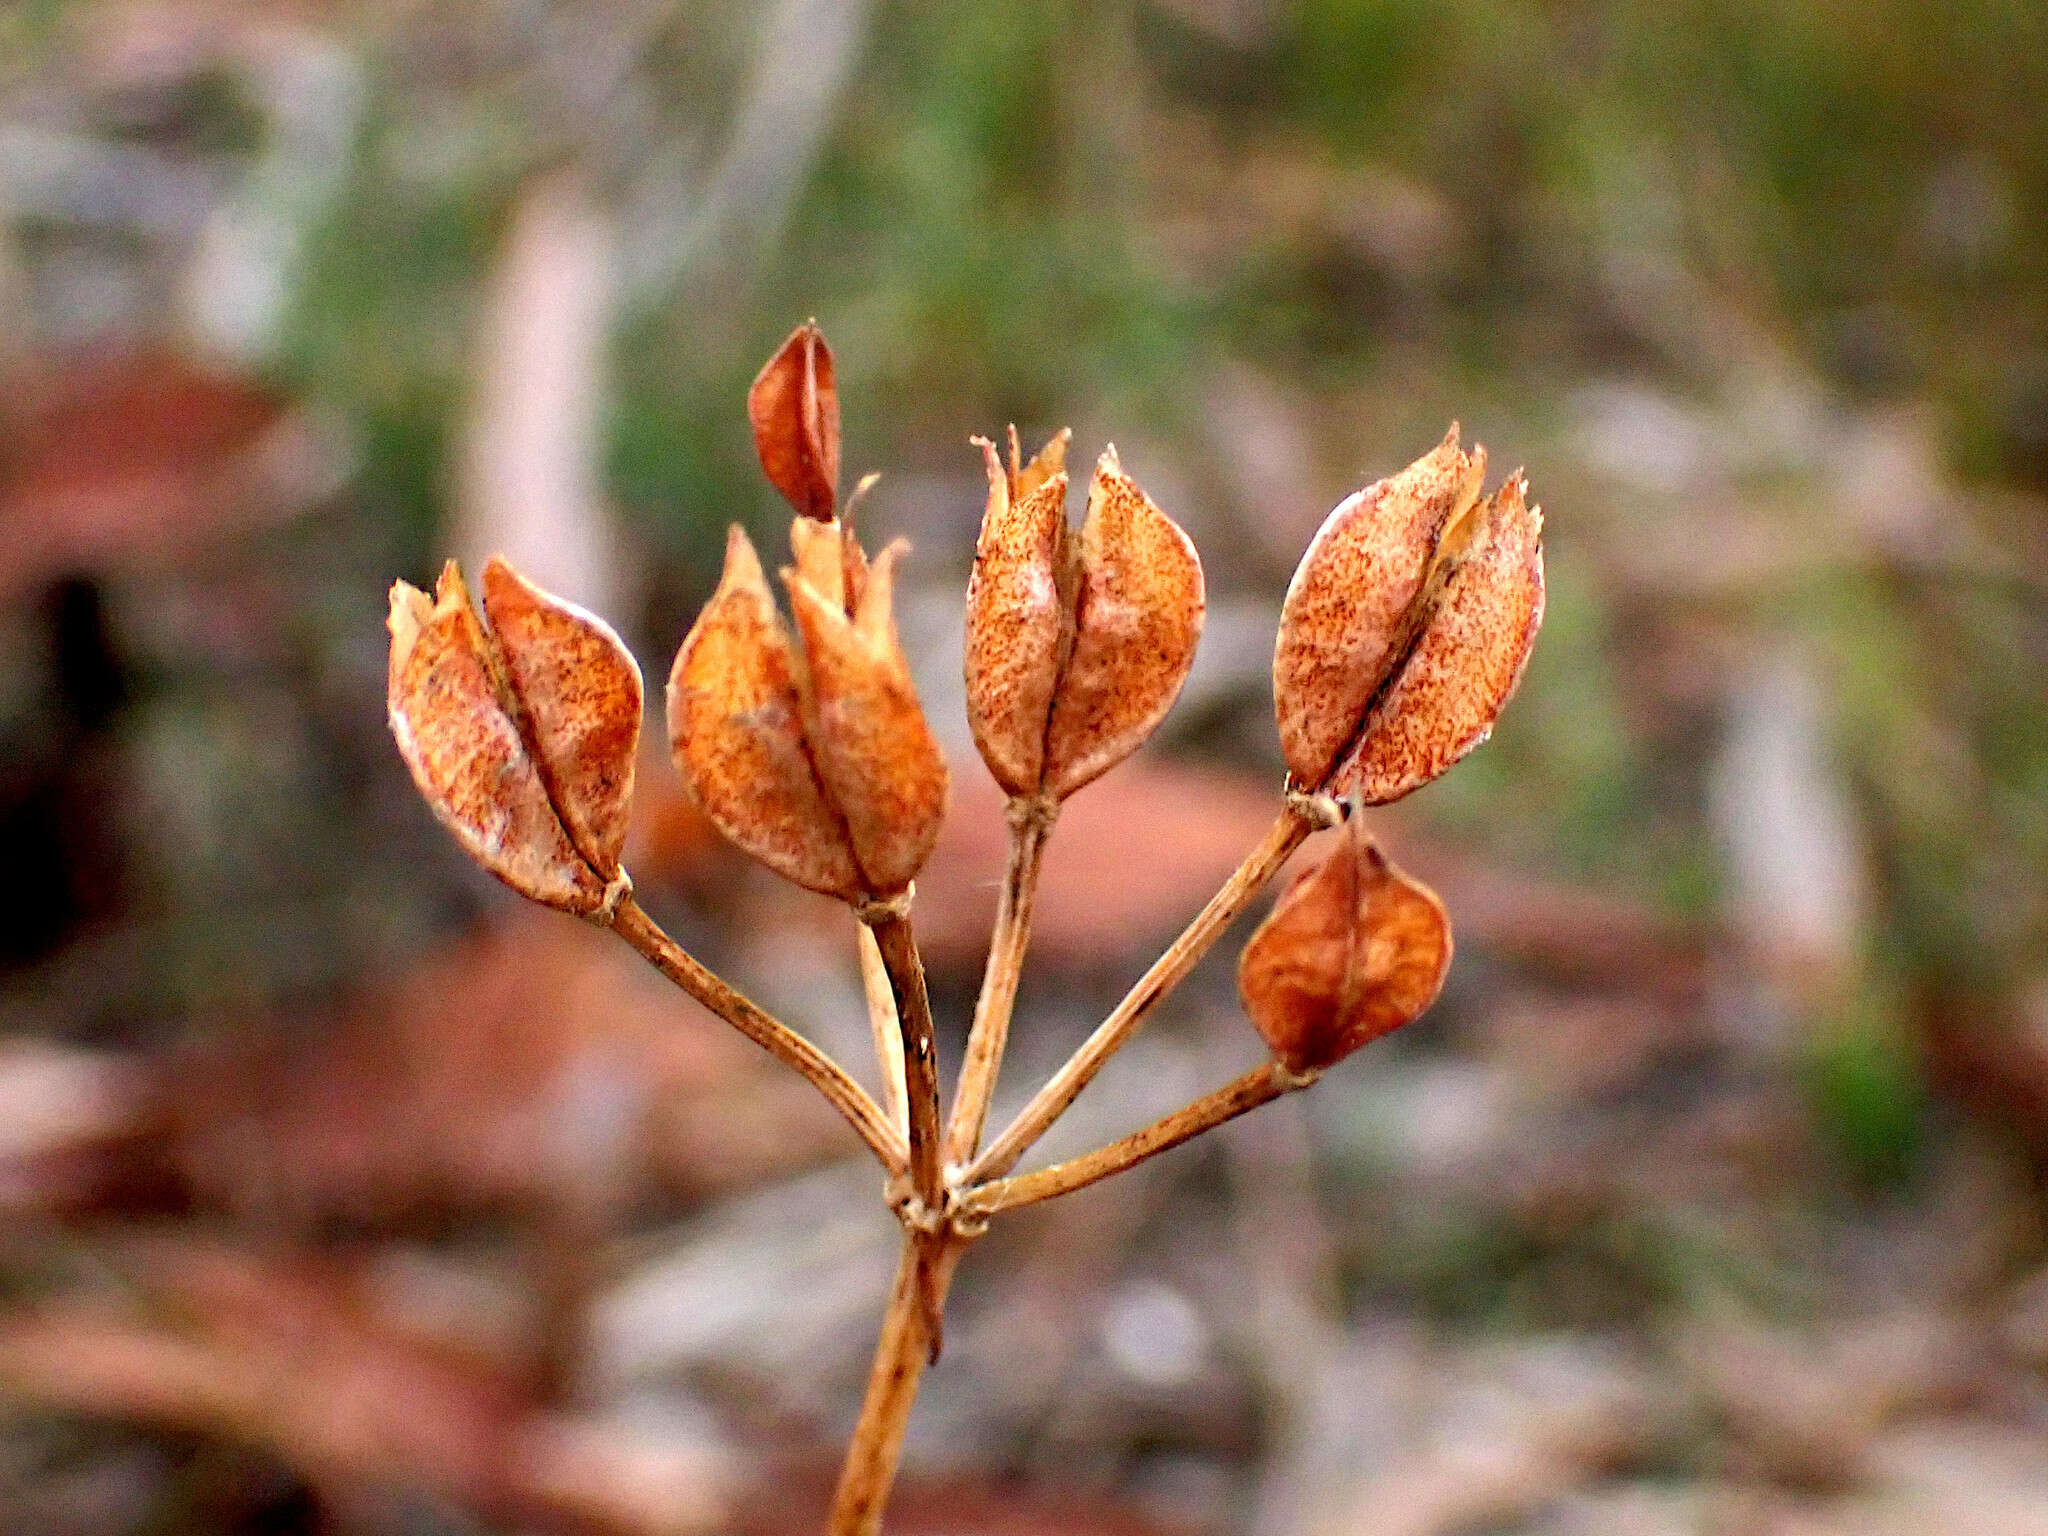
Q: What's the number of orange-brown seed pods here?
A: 6